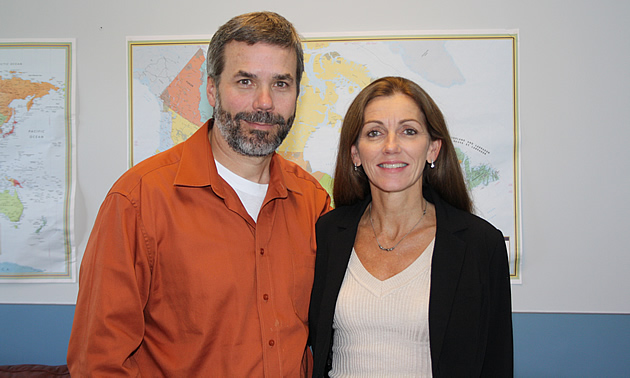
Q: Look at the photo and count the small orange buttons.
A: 3